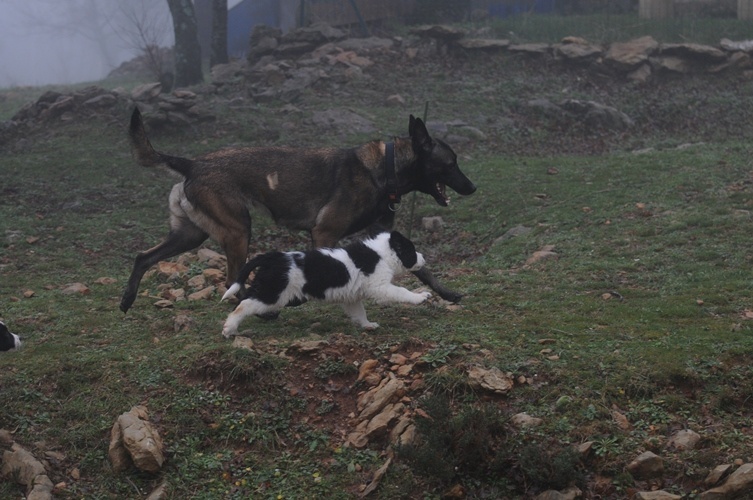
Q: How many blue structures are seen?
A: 2